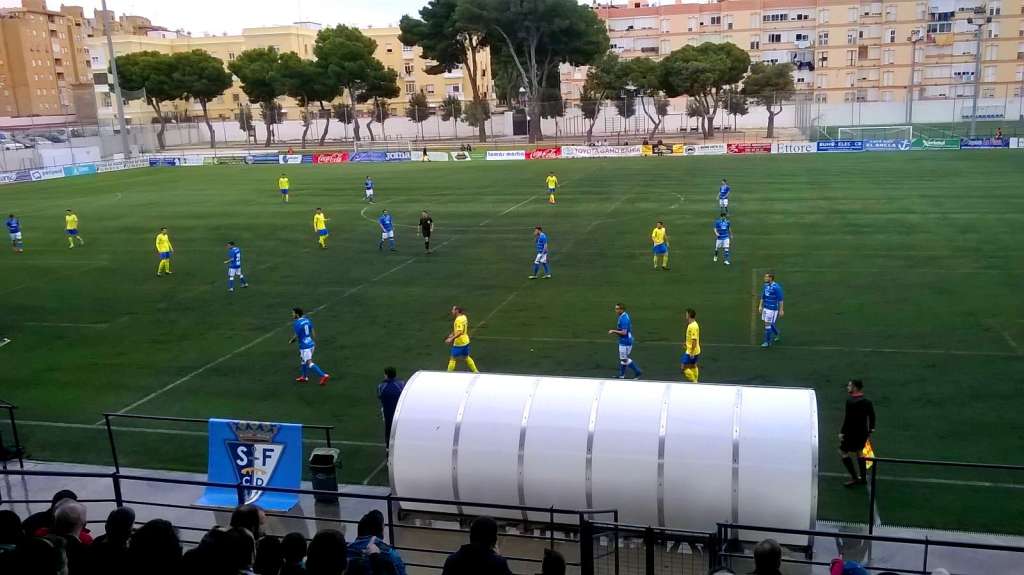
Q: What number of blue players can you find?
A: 10